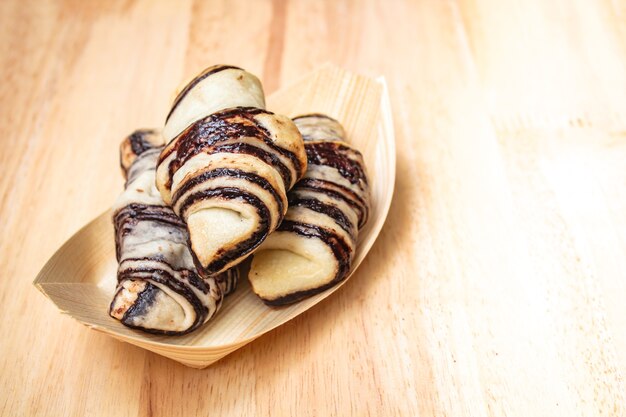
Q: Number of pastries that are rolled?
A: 3